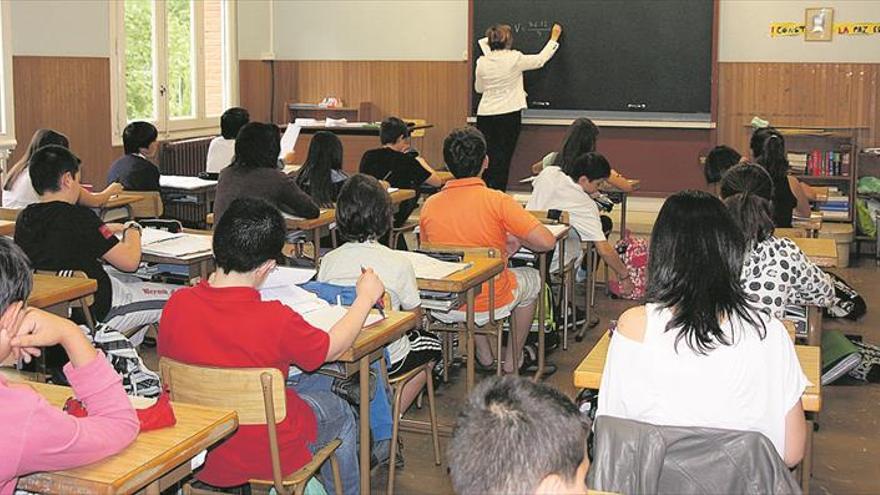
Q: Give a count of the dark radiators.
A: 1